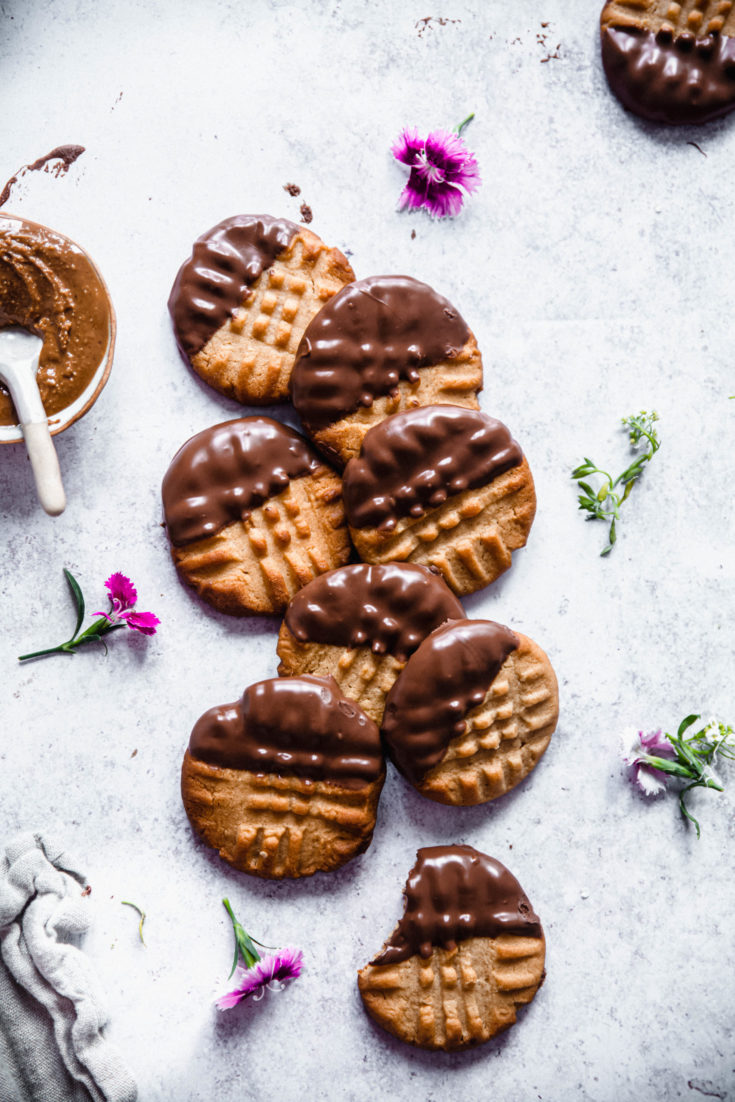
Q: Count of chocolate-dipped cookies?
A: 9